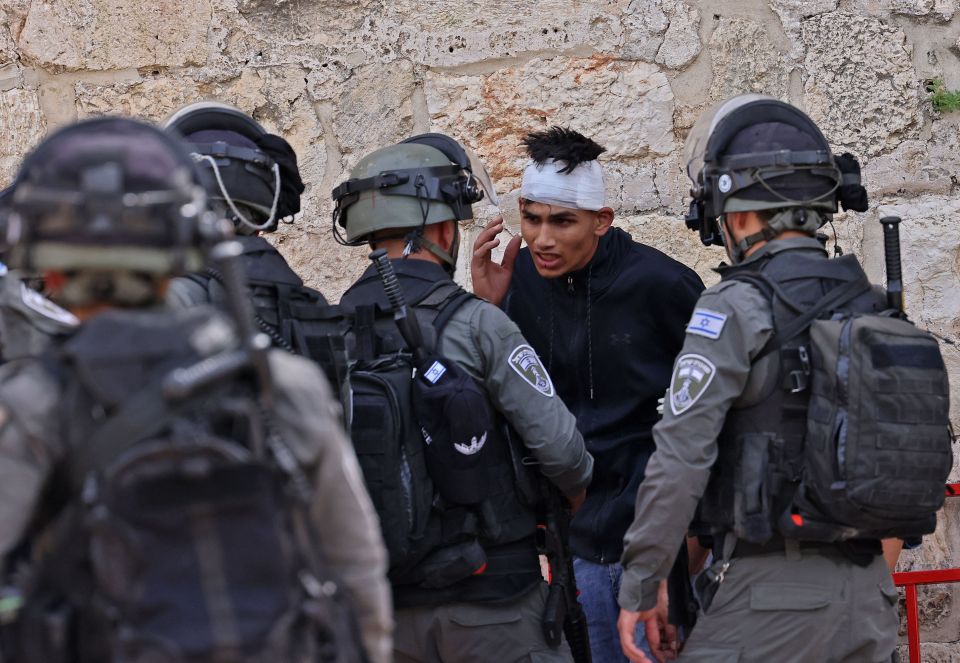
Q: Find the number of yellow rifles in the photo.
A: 0